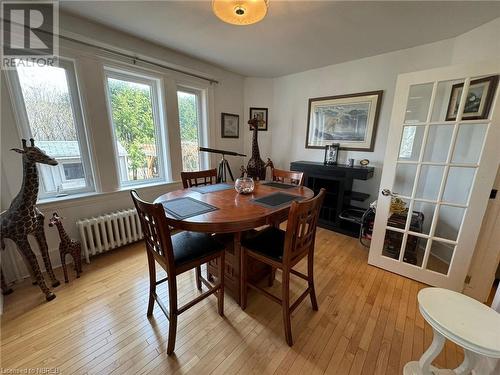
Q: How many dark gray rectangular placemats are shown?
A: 4